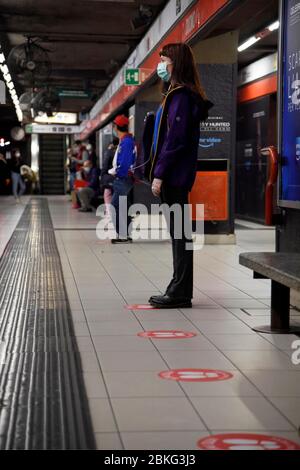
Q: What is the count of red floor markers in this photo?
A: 4